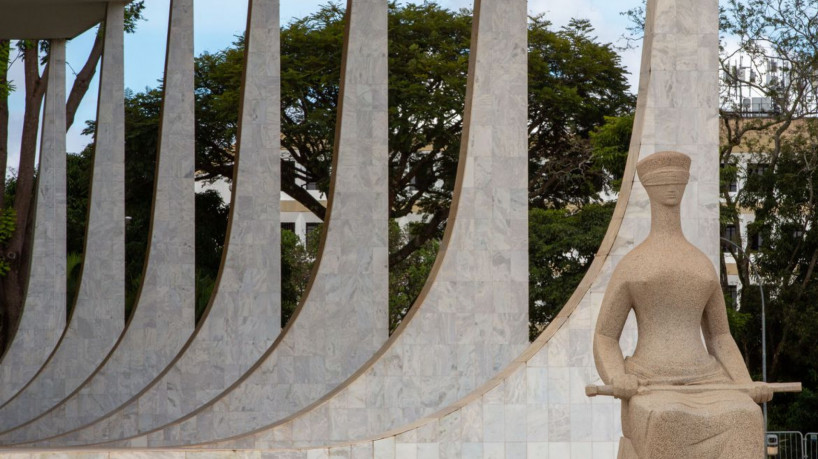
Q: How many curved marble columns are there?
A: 7